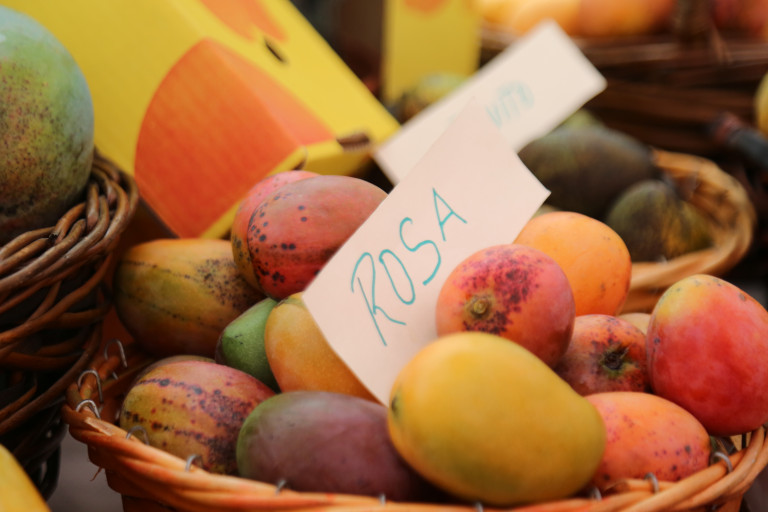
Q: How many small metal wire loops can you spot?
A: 11